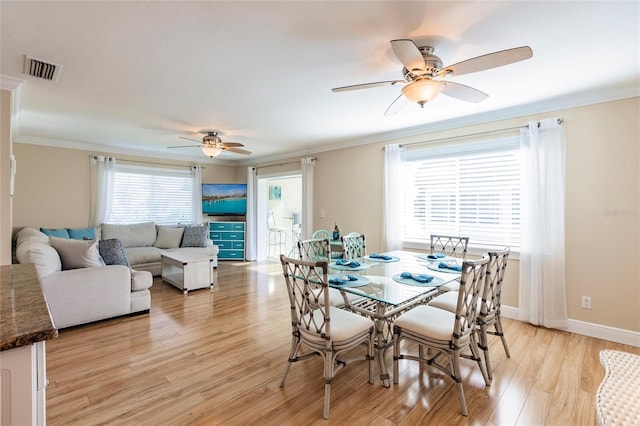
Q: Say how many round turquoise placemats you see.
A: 6